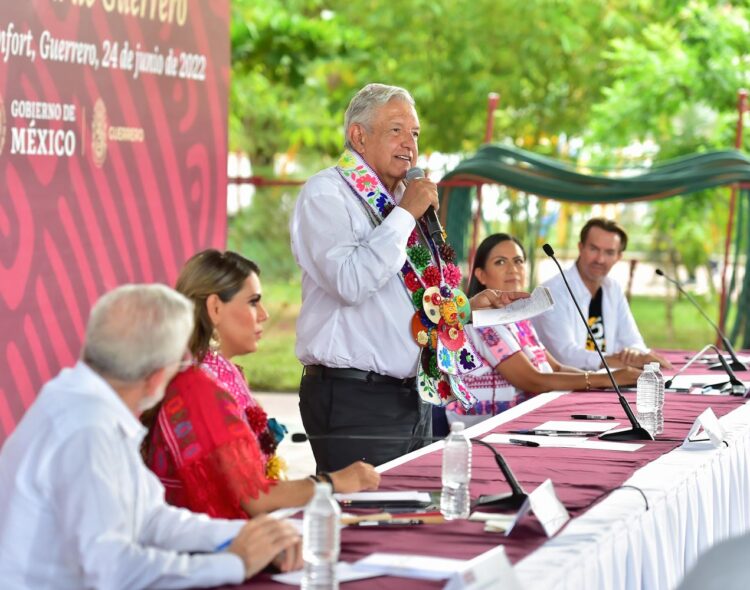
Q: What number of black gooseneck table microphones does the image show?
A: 4